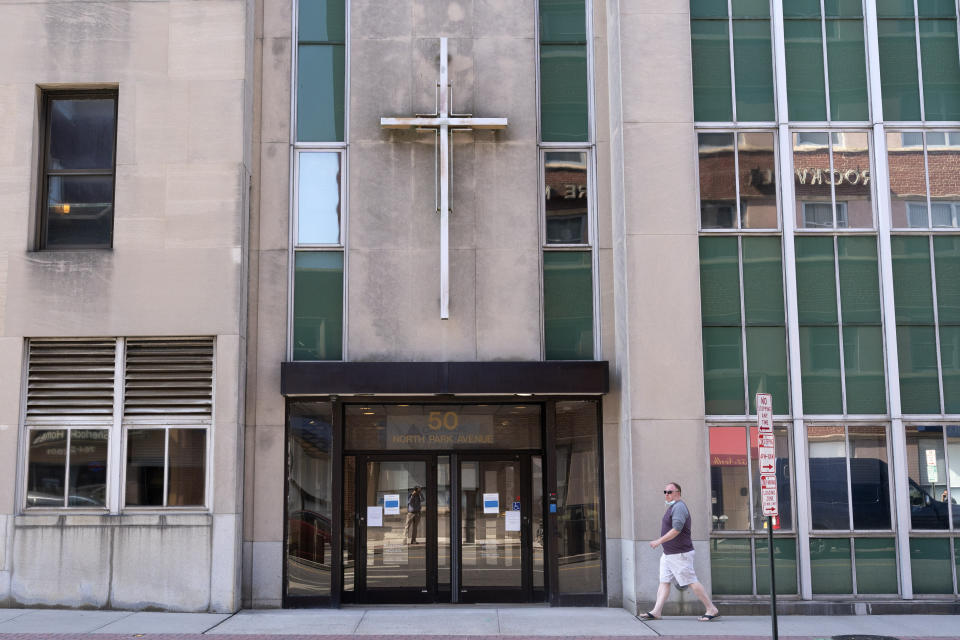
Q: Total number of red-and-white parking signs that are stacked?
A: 3